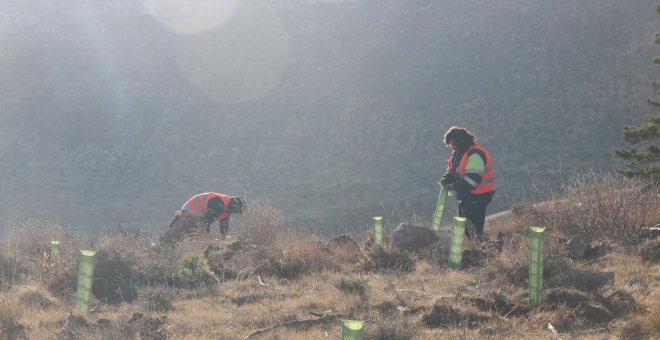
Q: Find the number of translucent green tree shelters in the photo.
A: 7